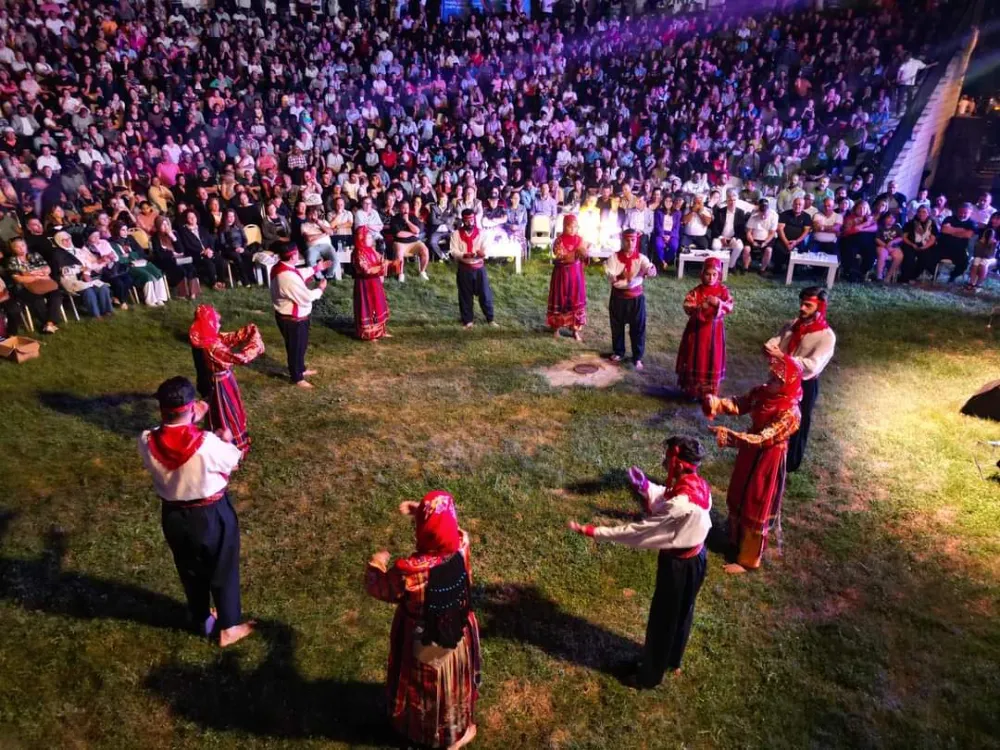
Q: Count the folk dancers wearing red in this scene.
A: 12